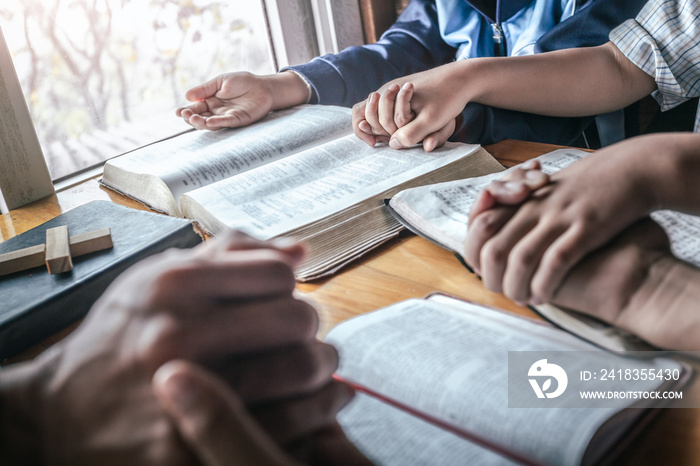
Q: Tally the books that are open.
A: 3